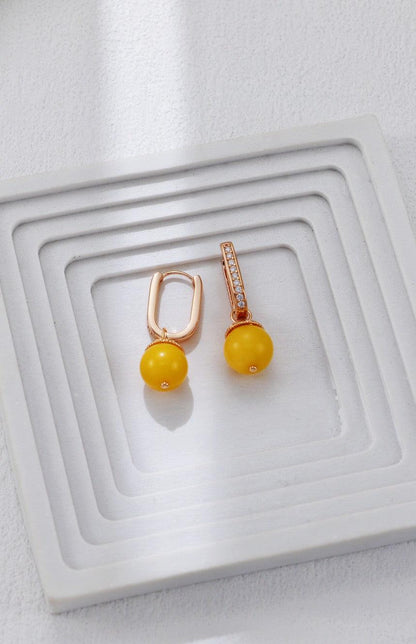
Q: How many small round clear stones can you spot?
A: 9